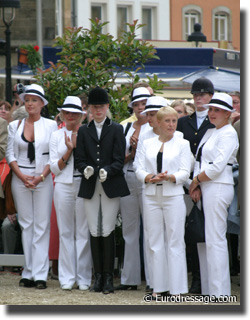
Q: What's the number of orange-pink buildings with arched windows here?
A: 1